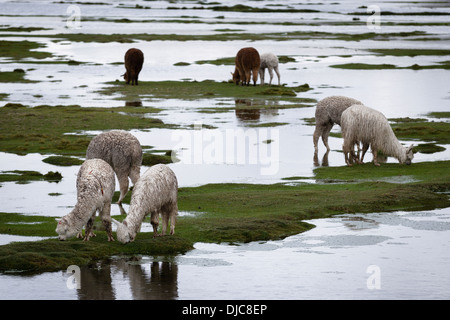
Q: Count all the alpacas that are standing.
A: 8